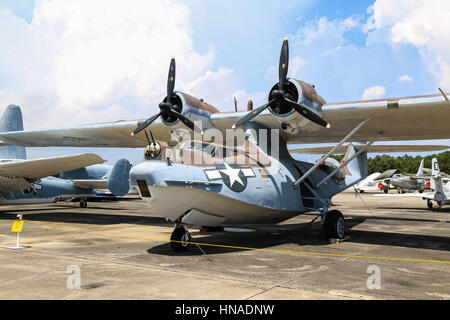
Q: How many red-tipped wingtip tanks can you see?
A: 2